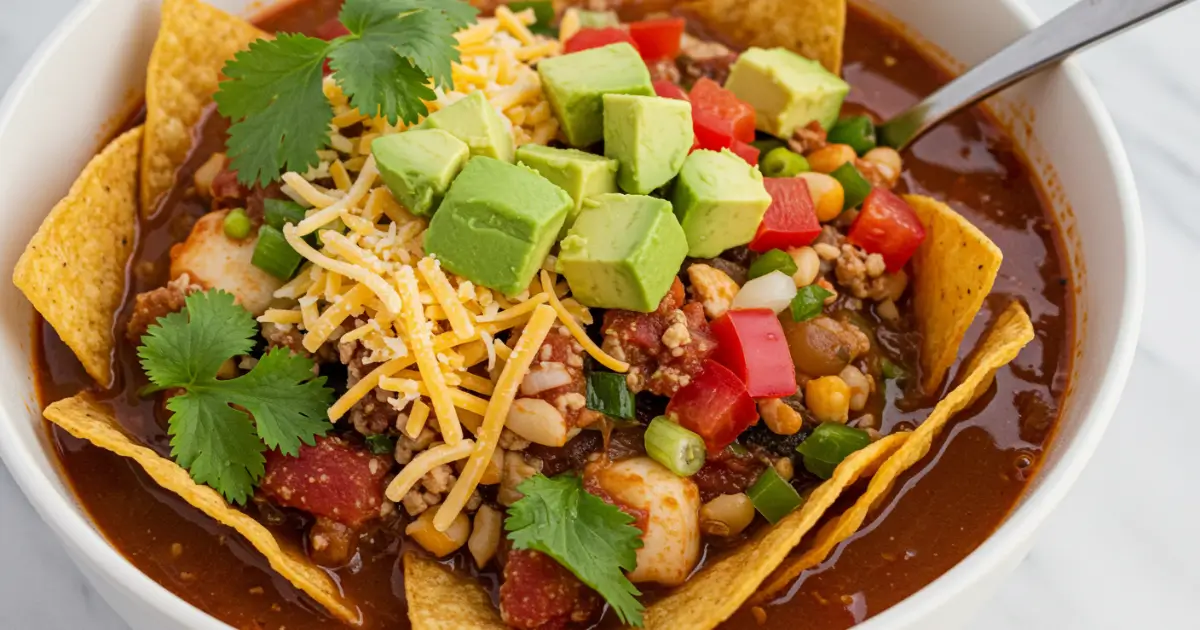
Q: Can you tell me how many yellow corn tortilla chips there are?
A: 8